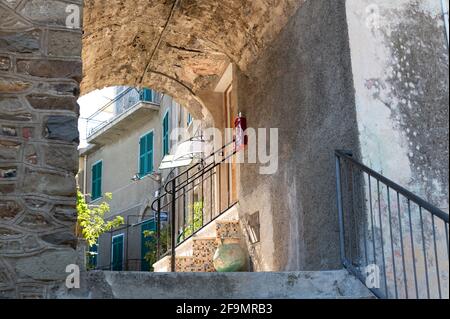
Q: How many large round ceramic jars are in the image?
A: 1